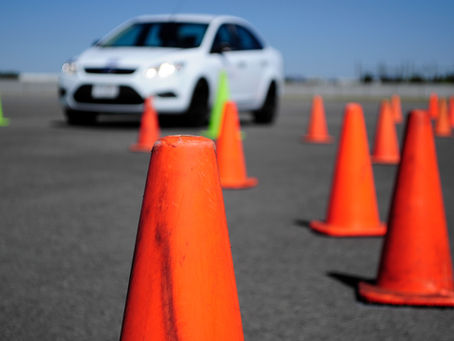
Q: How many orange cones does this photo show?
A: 11